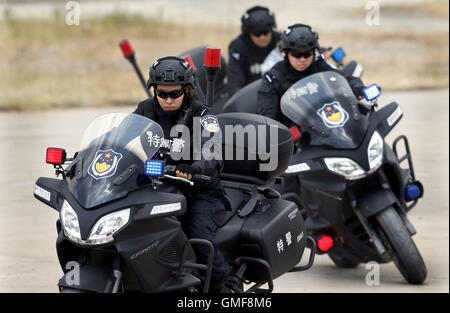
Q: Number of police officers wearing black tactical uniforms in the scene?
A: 3